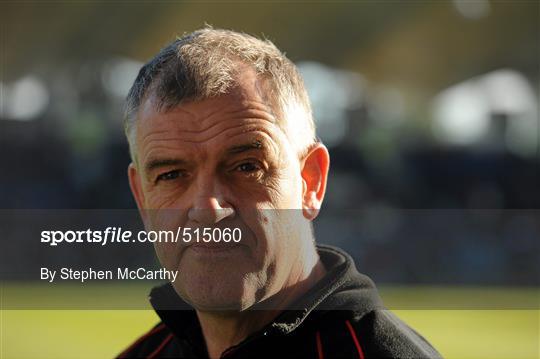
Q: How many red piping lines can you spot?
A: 4